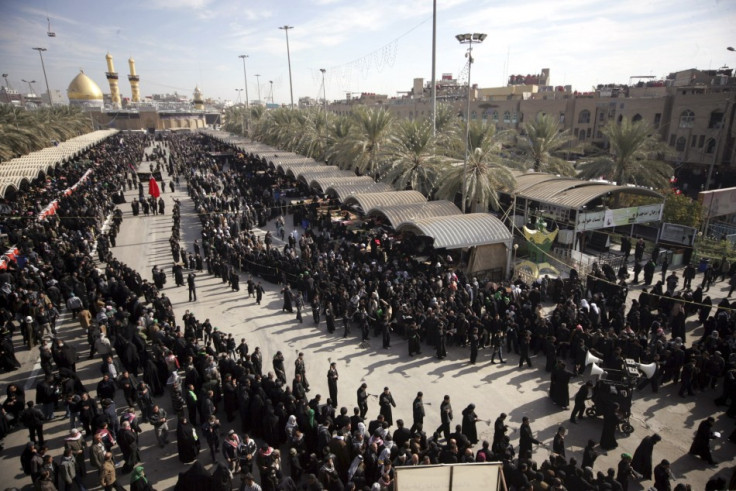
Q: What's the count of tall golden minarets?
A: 2